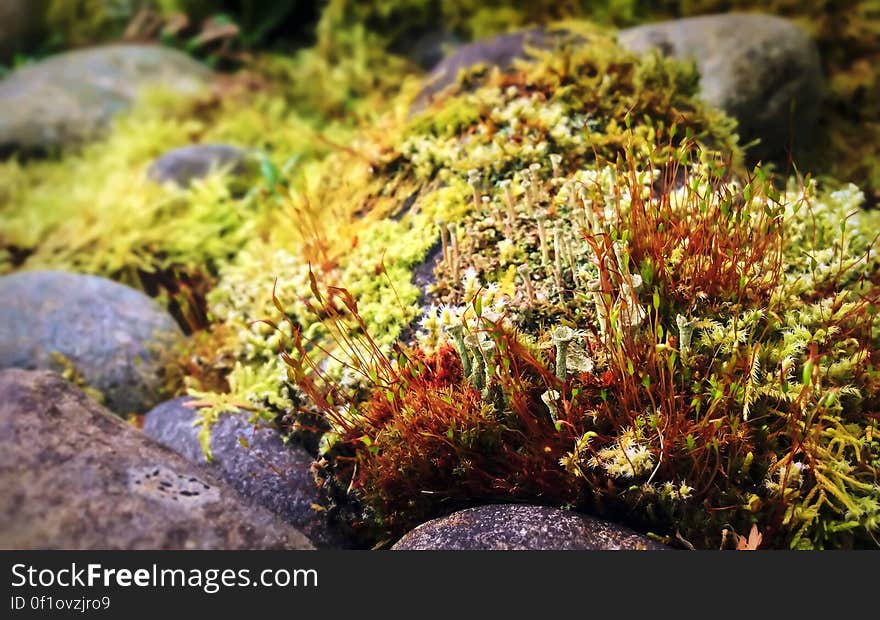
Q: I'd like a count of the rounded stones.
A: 8